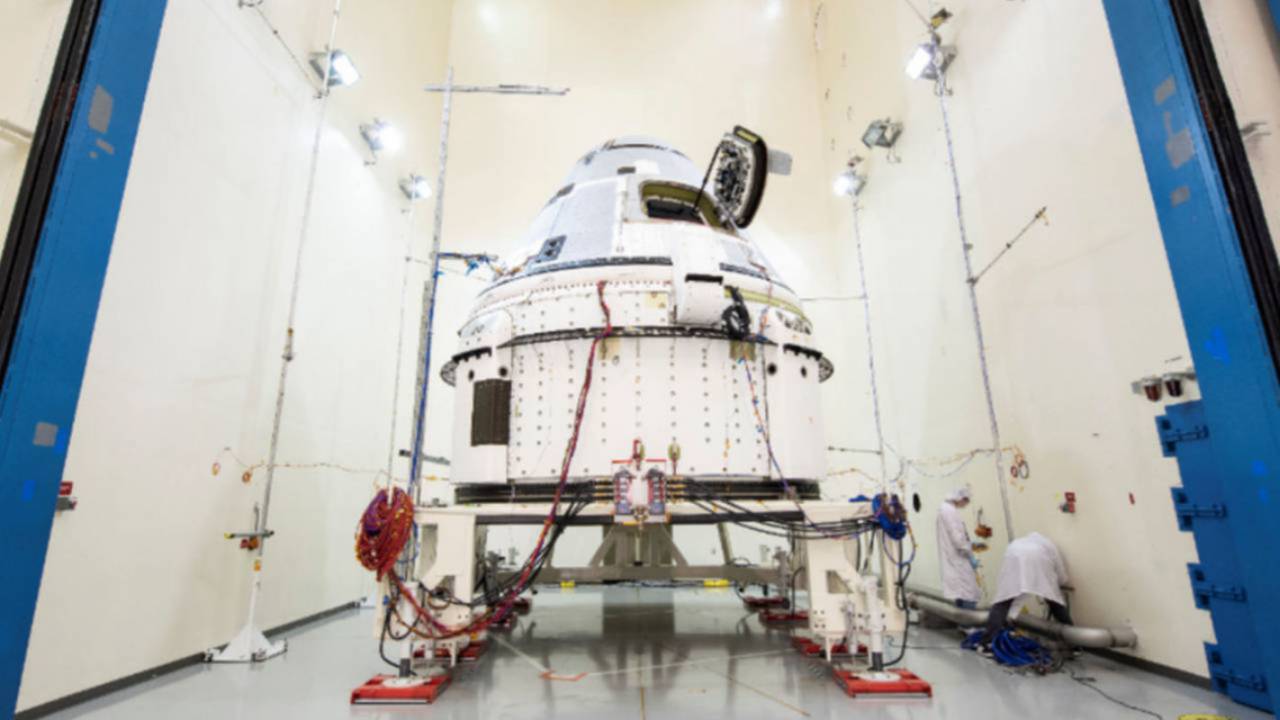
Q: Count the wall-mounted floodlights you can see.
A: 6